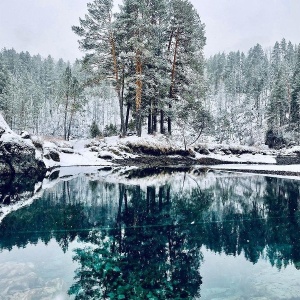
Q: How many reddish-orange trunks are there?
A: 3